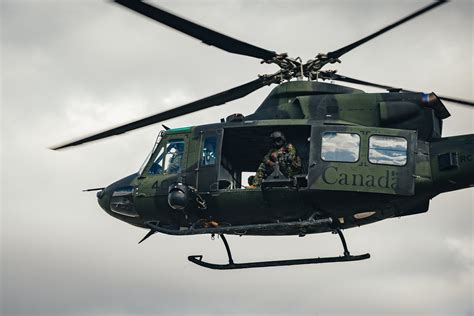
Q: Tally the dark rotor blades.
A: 4